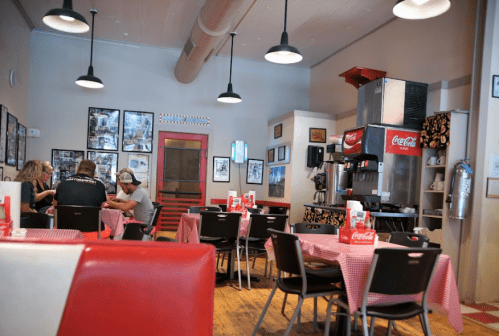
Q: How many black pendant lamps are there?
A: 5